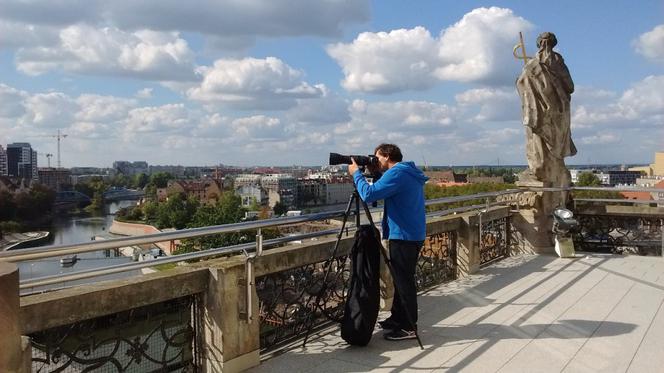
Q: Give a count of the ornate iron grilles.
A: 5